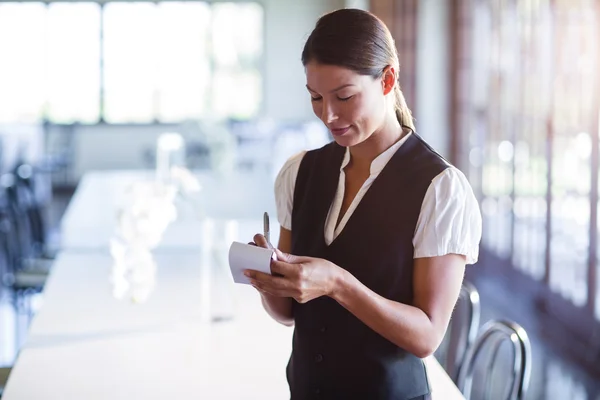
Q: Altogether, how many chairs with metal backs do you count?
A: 2